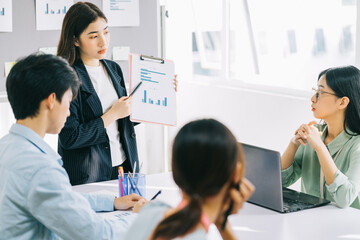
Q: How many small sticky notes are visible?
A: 3